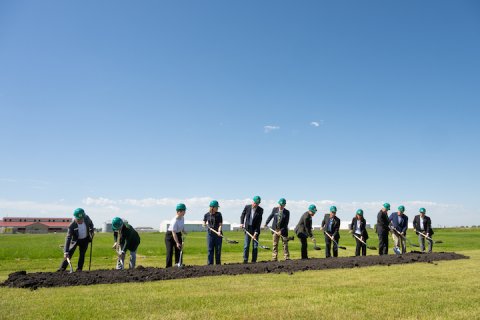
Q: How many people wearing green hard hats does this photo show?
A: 12